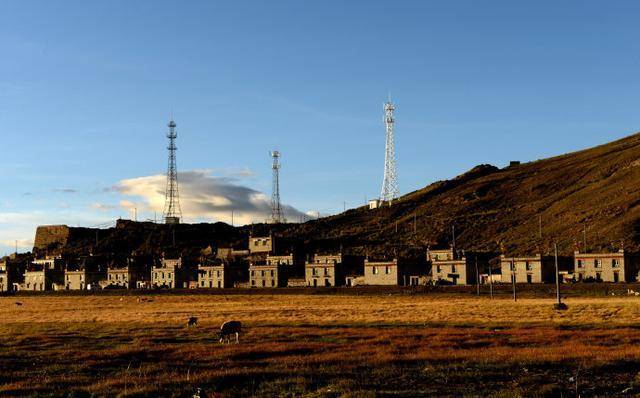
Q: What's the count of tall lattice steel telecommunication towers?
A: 3